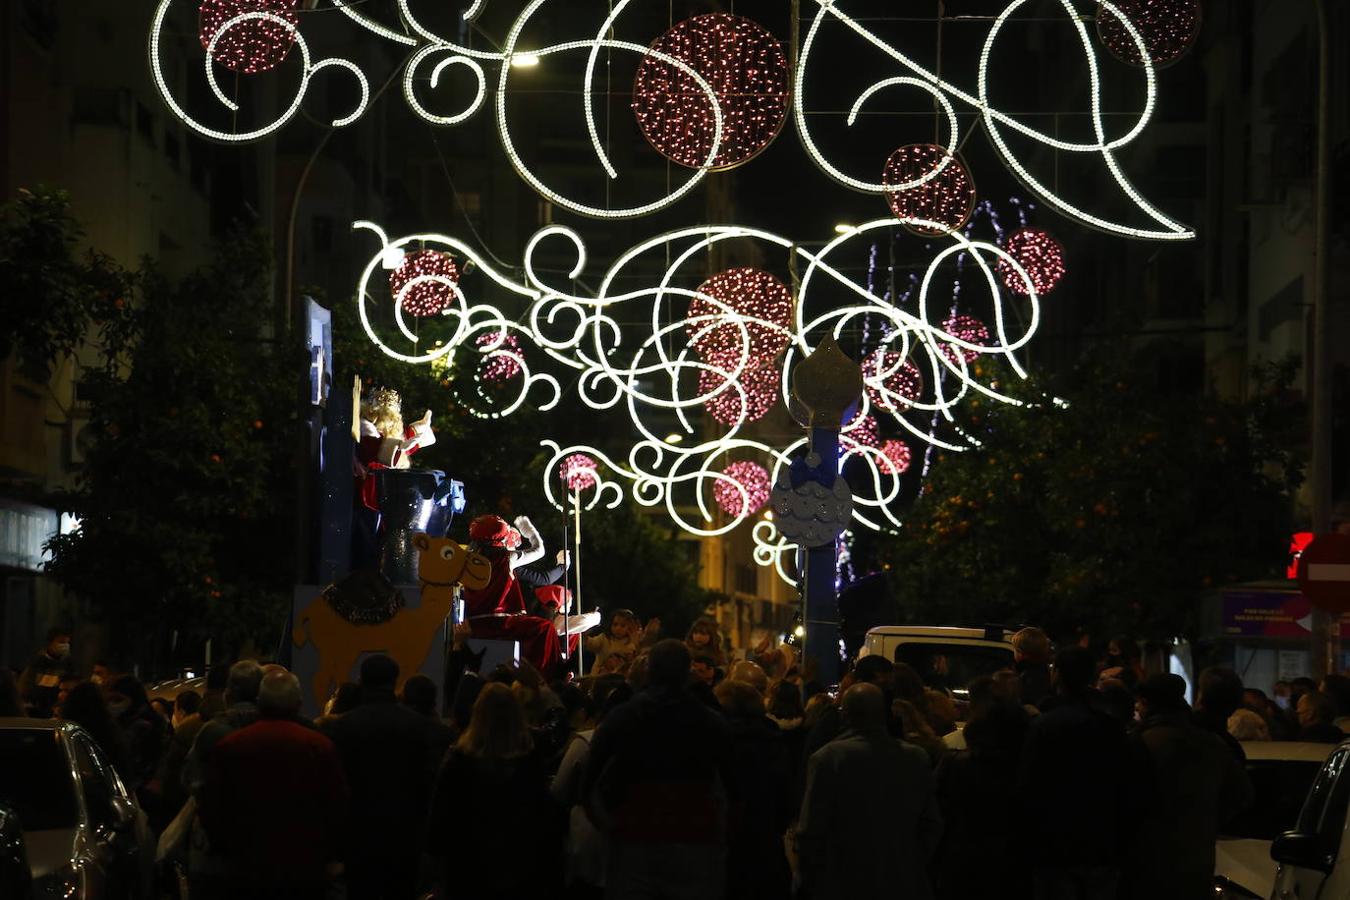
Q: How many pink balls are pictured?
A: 15